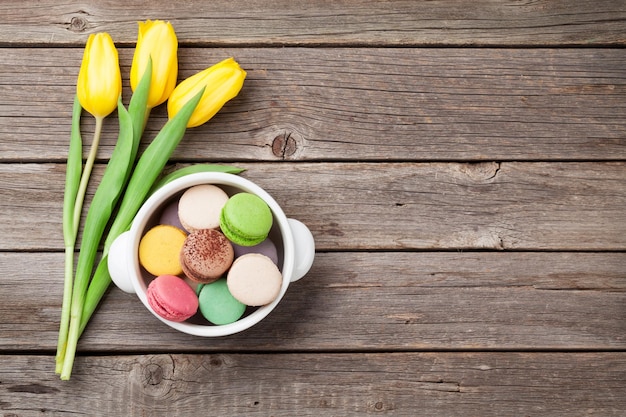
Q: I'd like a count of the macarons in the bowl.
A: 9